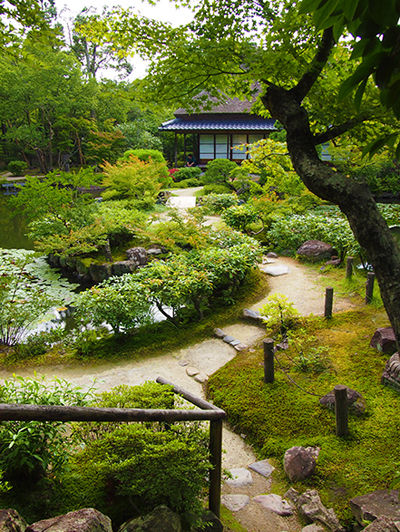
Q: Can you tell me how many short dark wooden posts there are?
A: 5